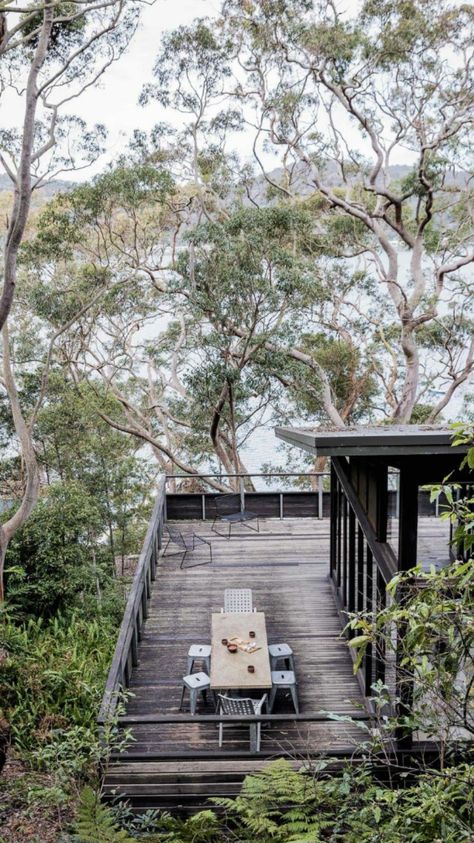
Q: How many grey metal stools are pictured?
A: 4